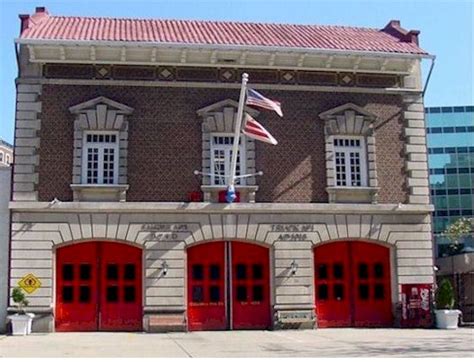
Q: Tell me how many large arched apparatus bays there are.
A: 3